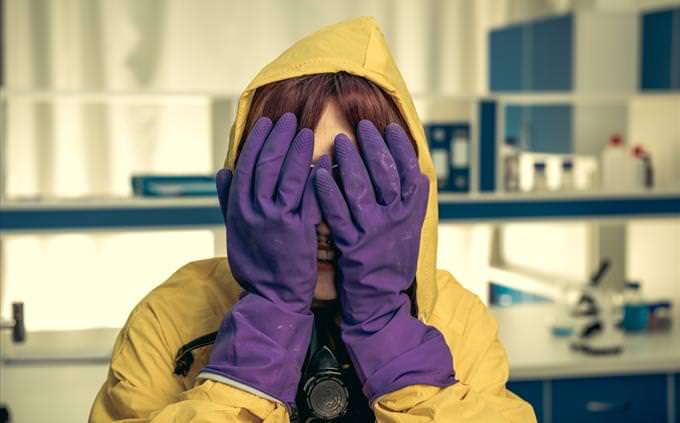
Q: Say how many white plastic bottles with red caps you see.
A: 2